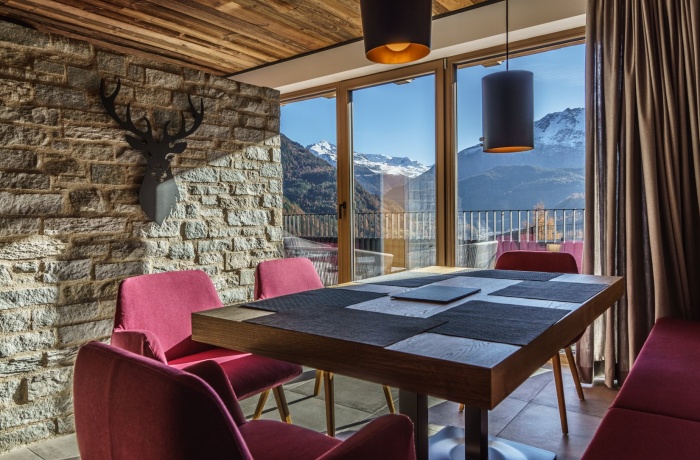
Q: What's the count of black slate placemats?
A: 6